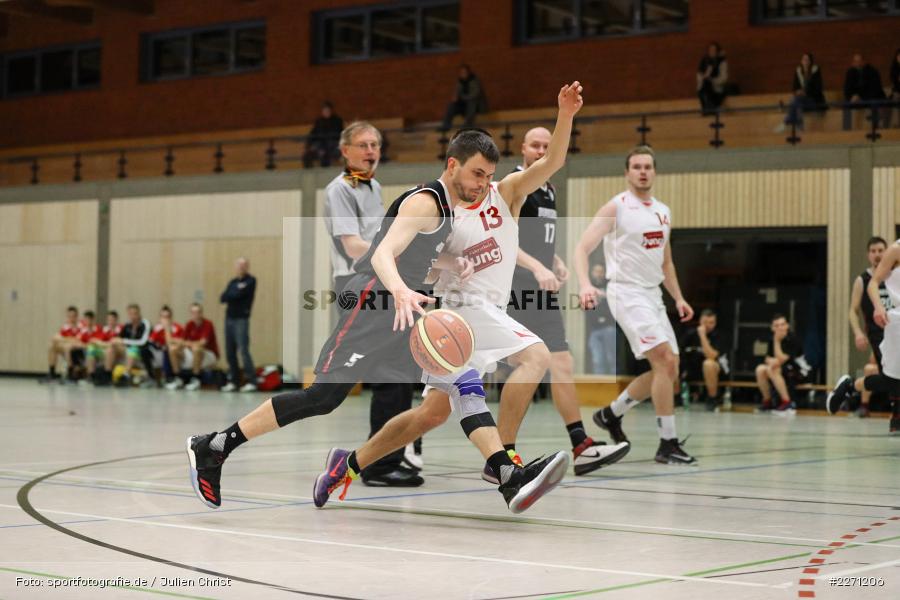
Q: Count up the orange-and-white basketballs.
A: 1